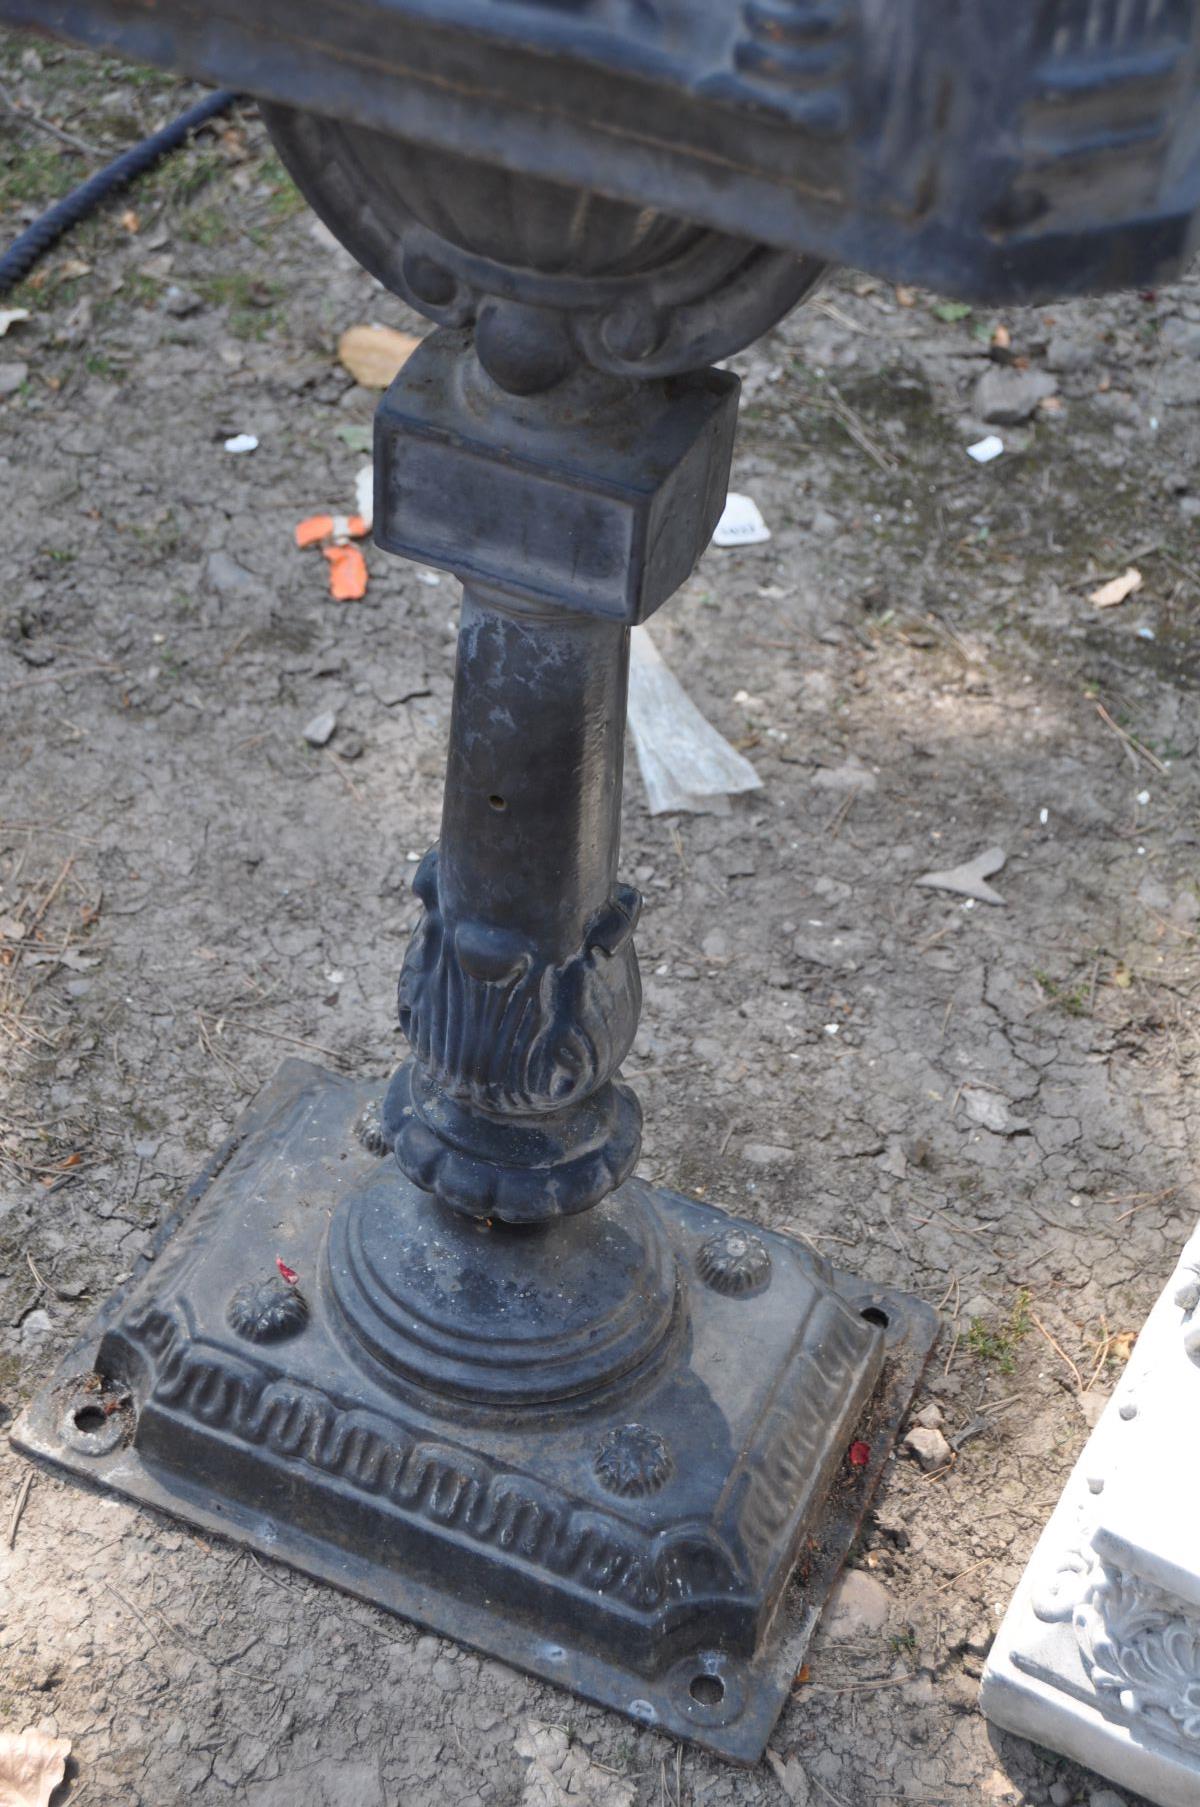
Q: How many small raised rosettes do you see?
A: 4